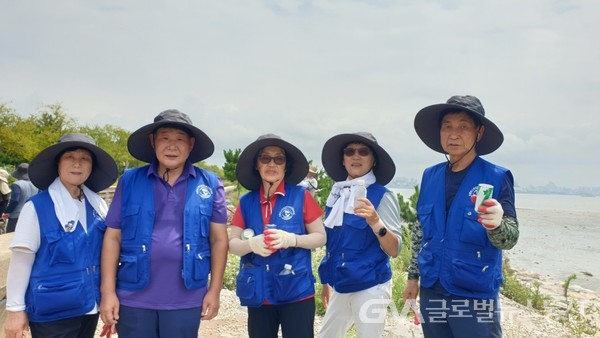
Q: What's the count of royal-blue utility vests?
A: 5